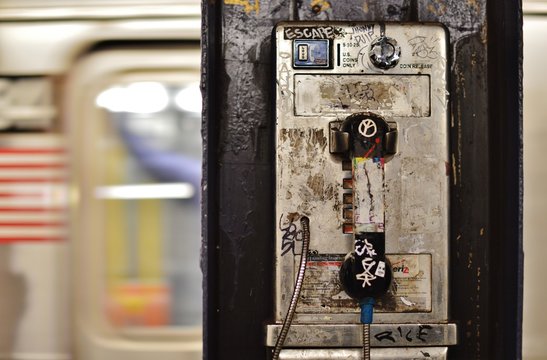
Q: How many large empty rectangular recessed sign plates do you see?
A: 1